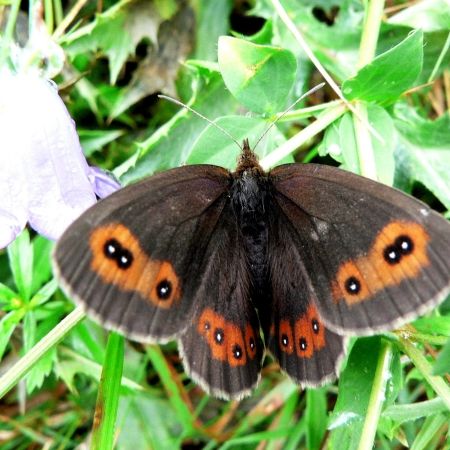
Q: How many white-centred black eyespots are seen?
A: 13